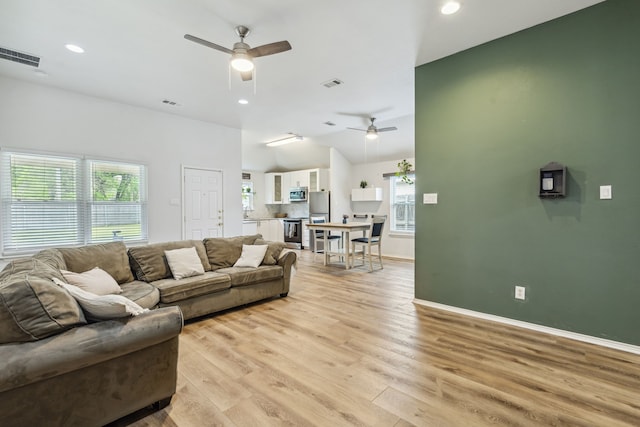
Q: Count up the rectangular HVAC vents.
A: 4